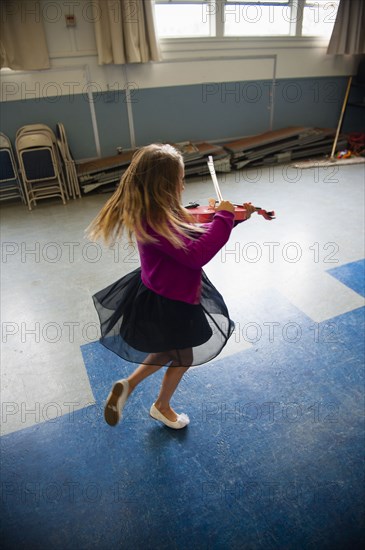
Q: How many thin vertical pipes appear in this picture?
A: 3